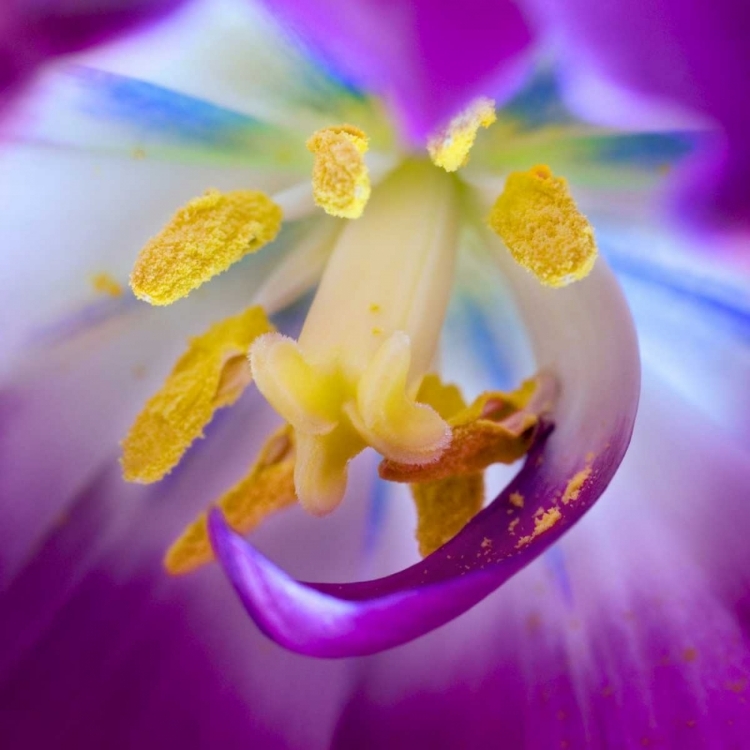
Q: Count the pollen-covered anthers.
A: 8